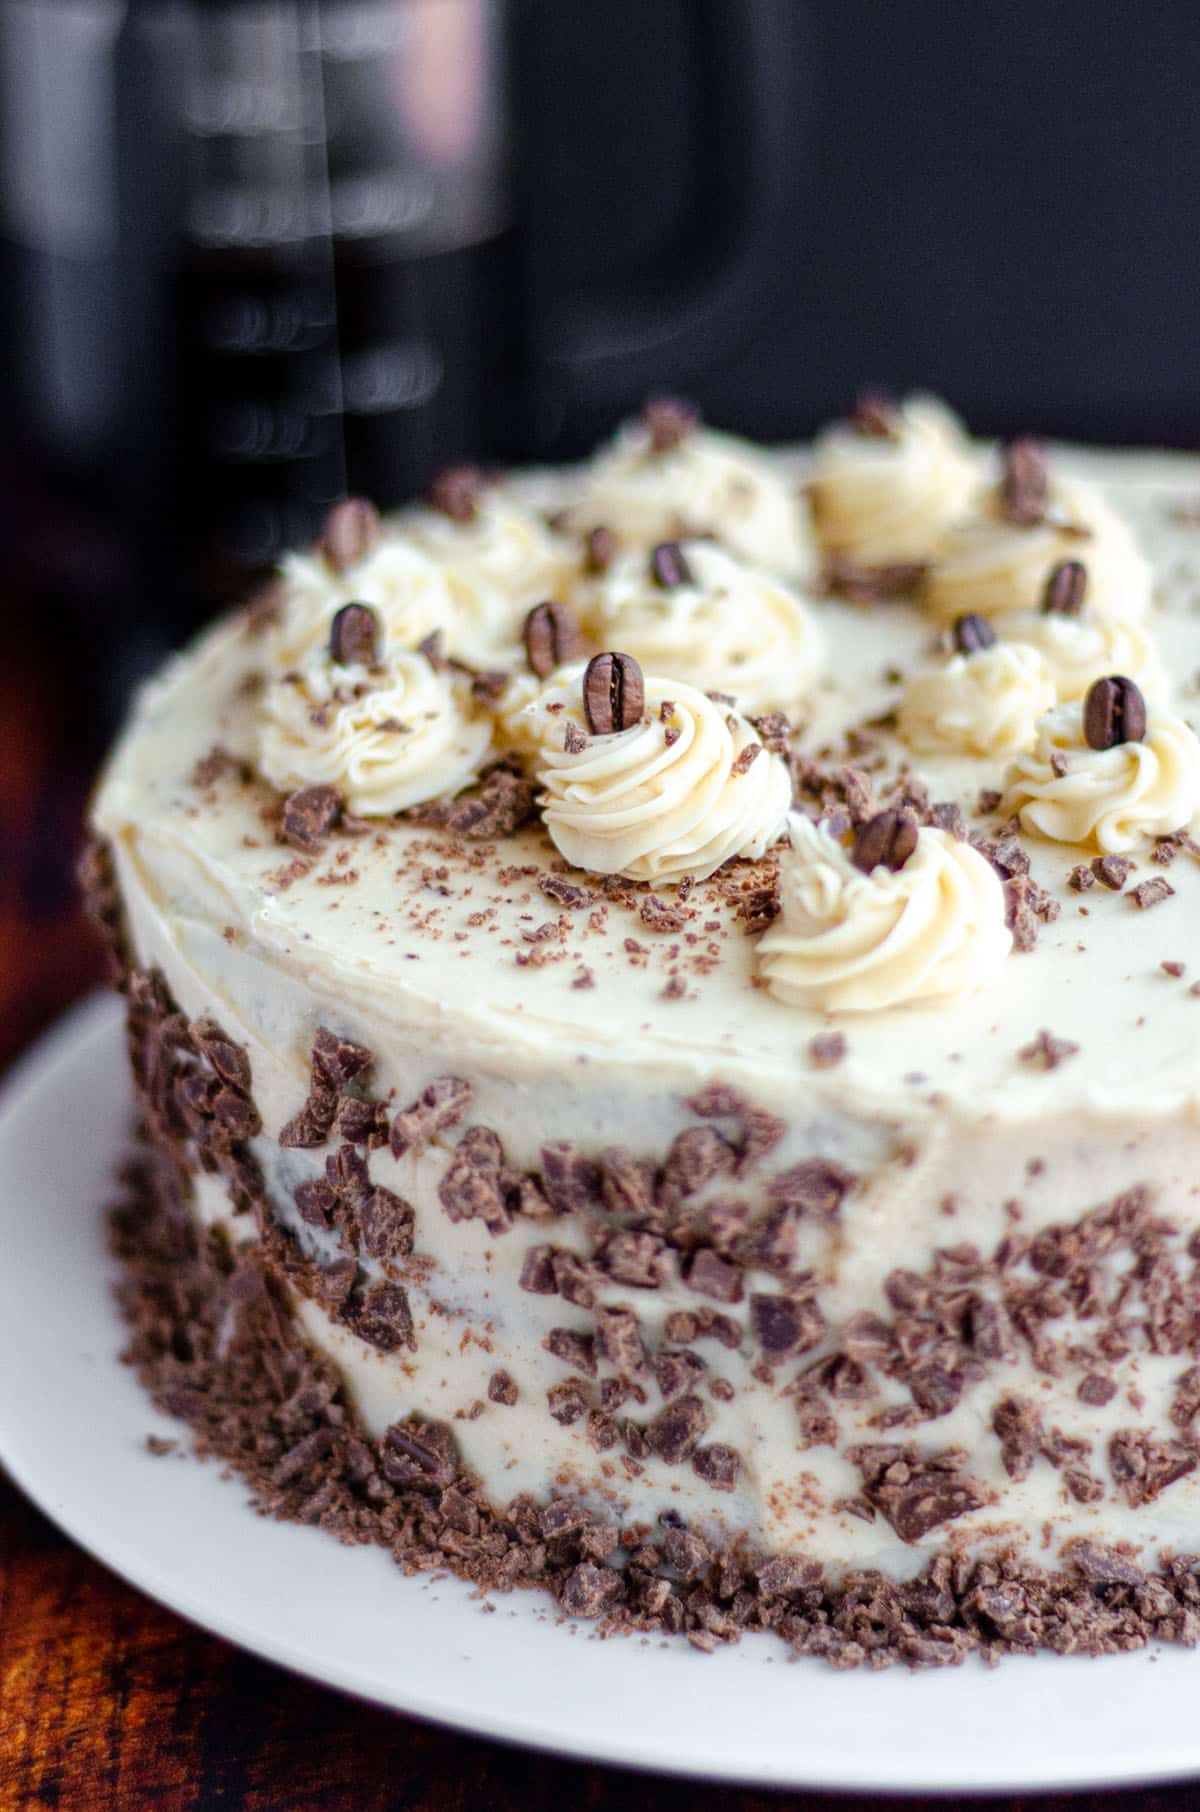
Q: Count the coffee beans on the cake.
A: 14